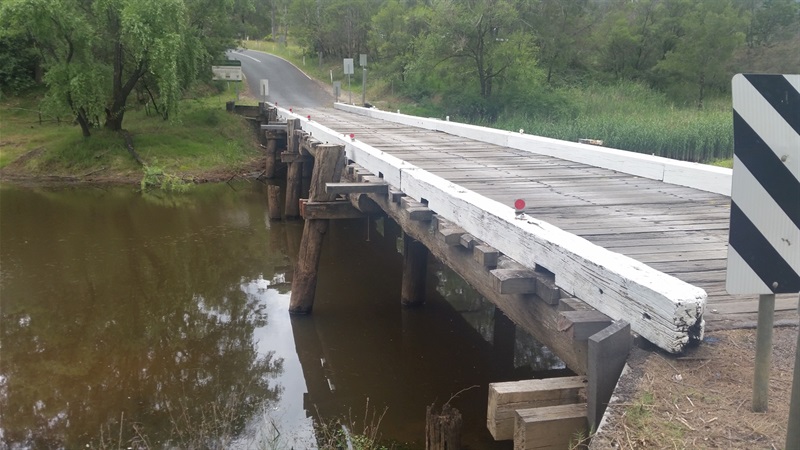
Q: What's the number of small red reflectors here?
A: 5